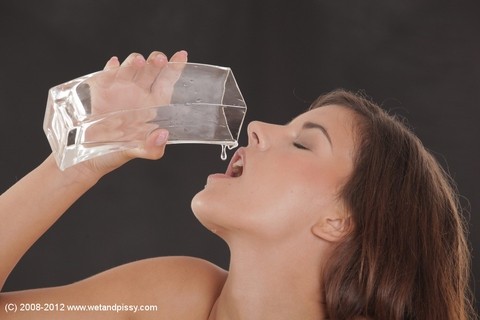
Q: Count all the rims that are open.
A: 1